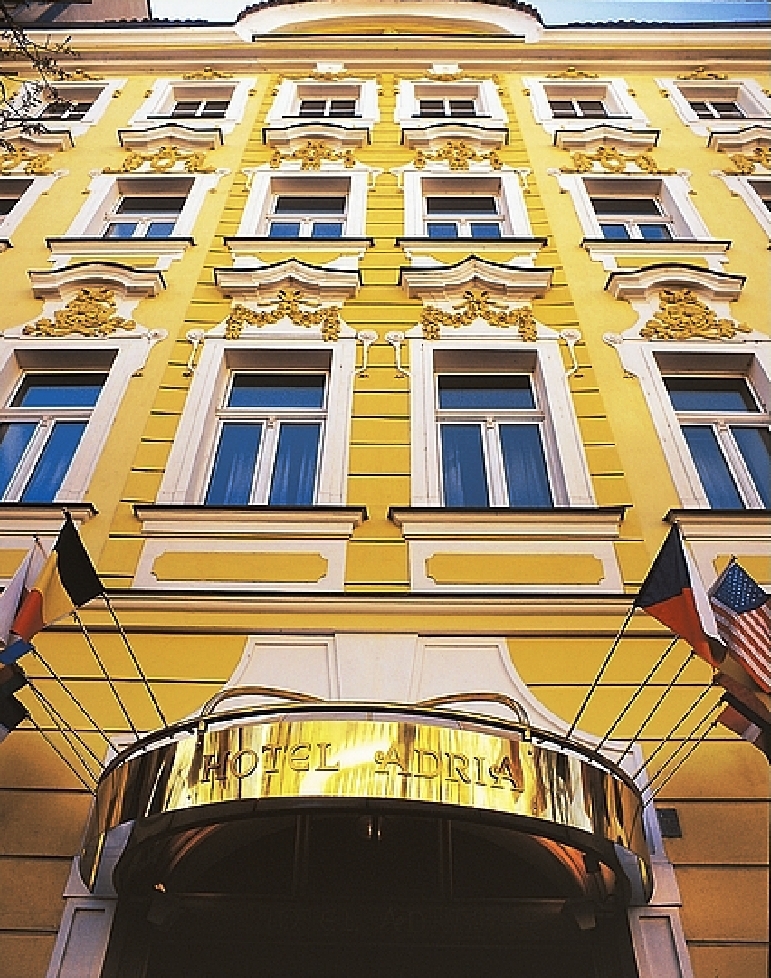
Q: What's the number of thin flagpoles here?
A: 12